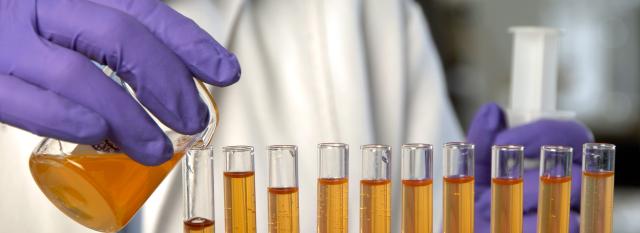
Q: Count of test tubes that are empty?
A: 0